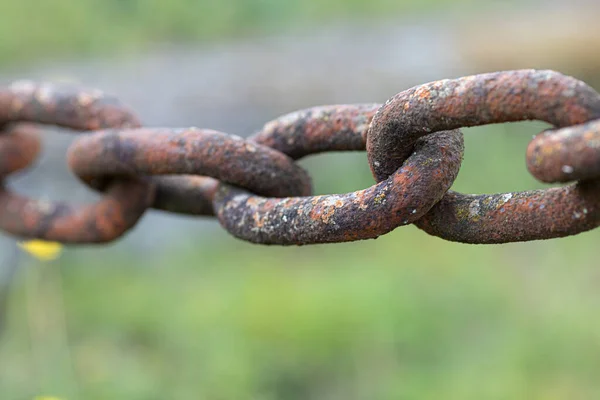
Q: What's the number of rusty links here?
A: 6